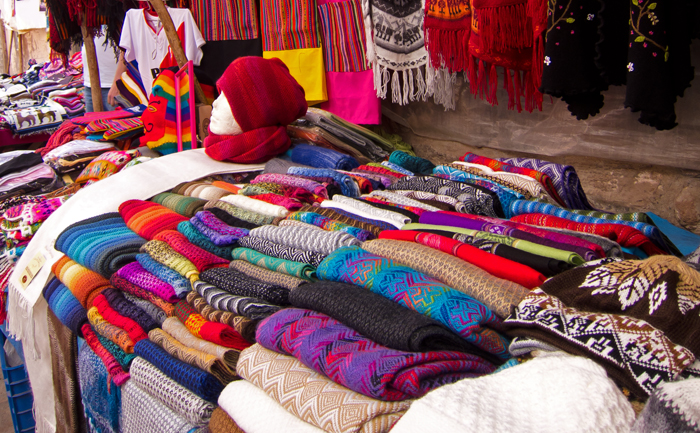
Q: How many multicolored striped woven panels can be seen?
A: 3